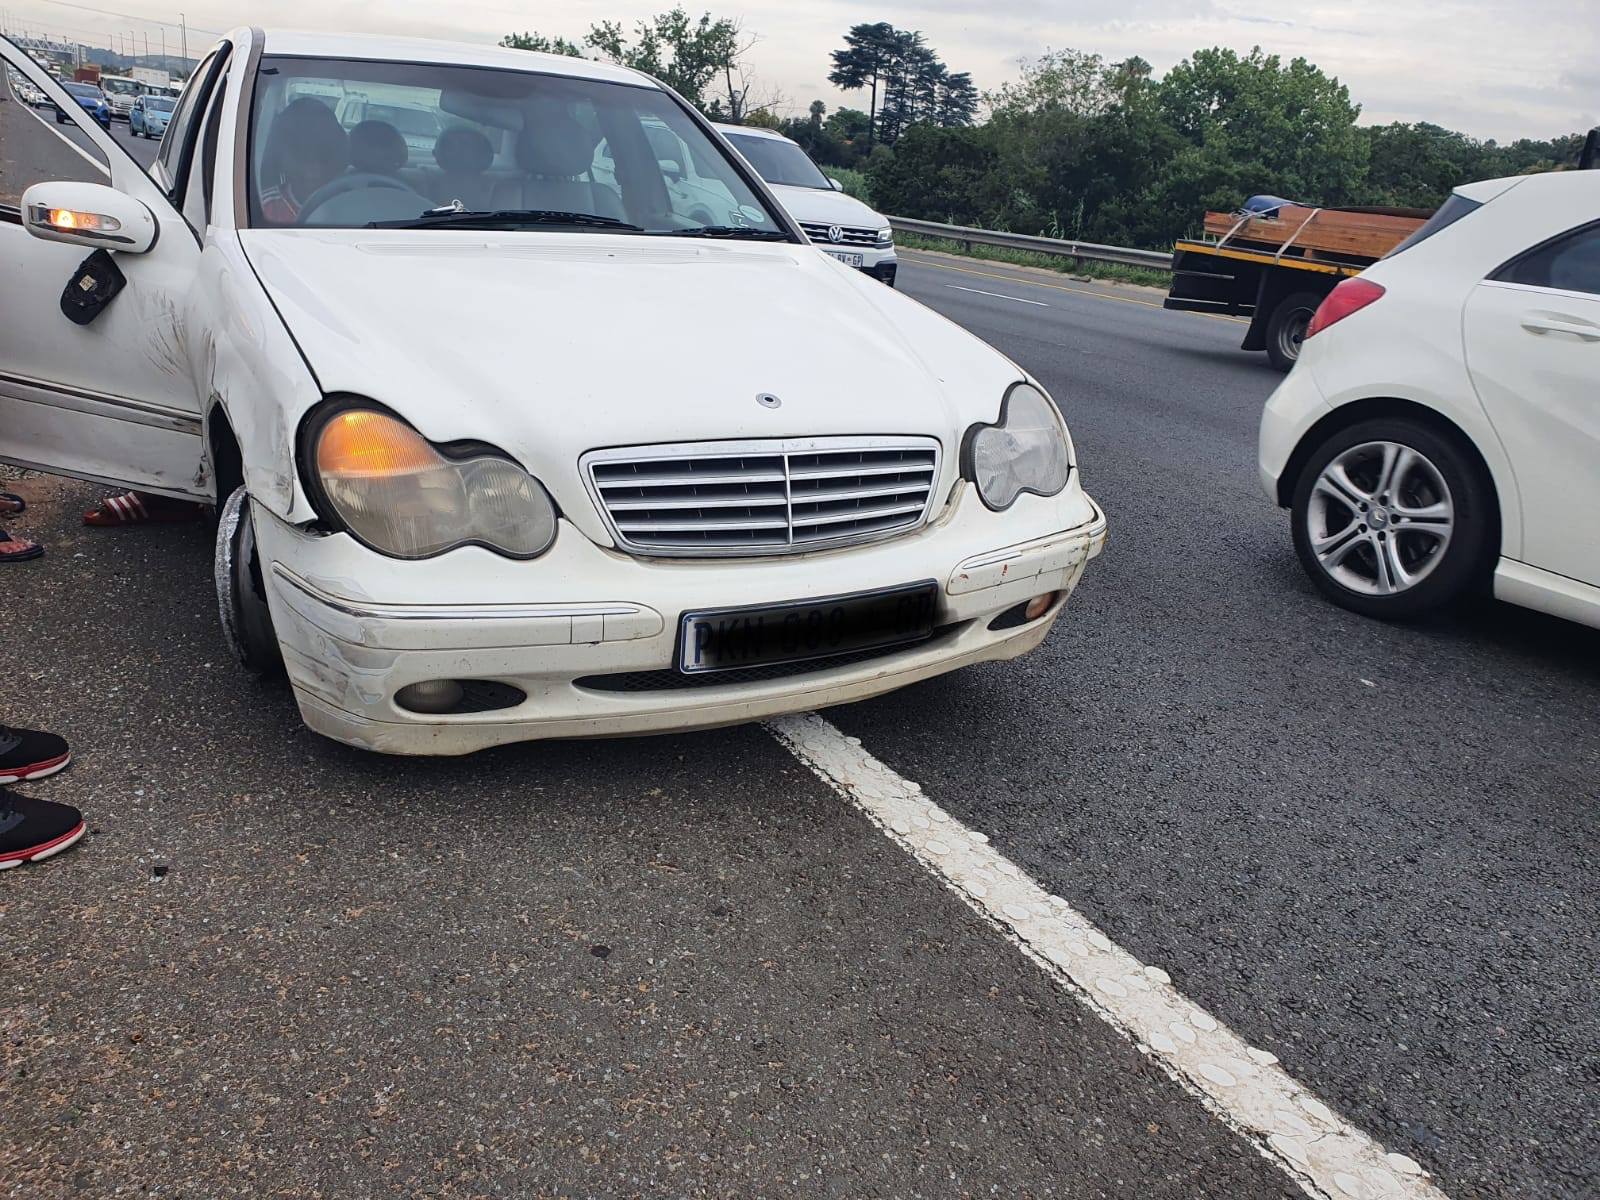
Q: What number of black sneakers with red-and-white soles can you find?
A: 2